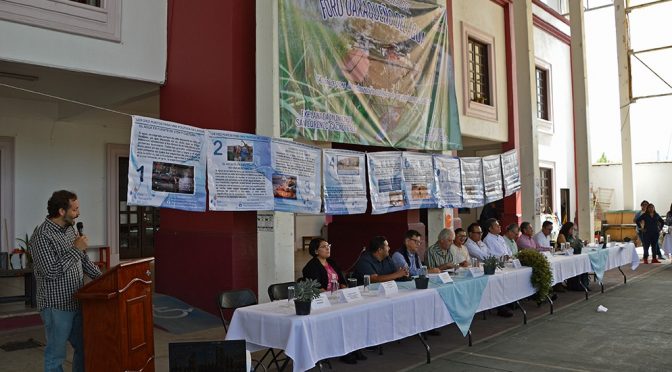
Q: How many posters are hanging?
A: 10